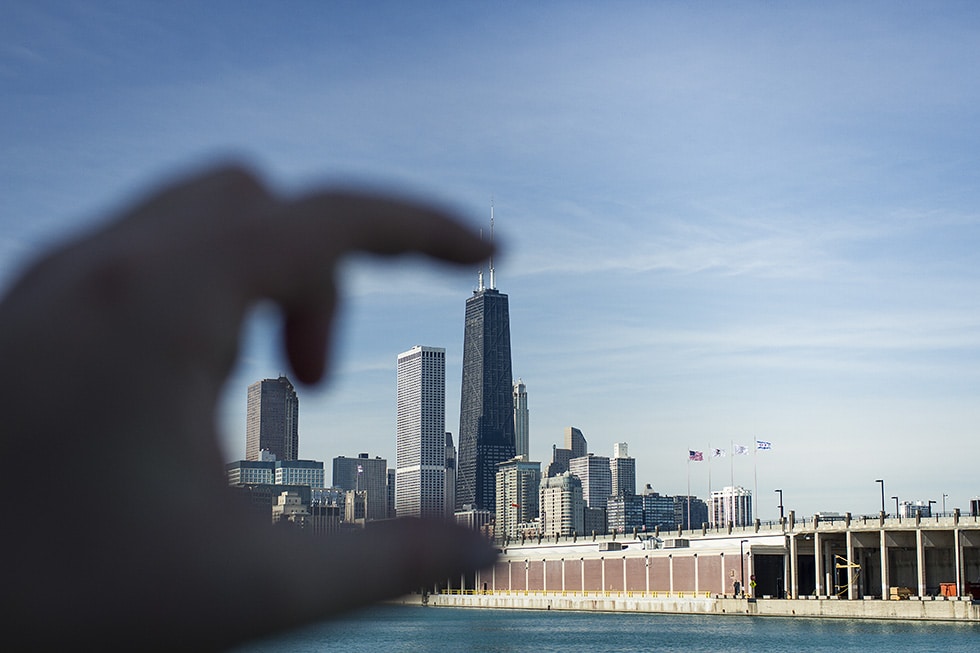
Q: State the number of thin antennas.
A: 2